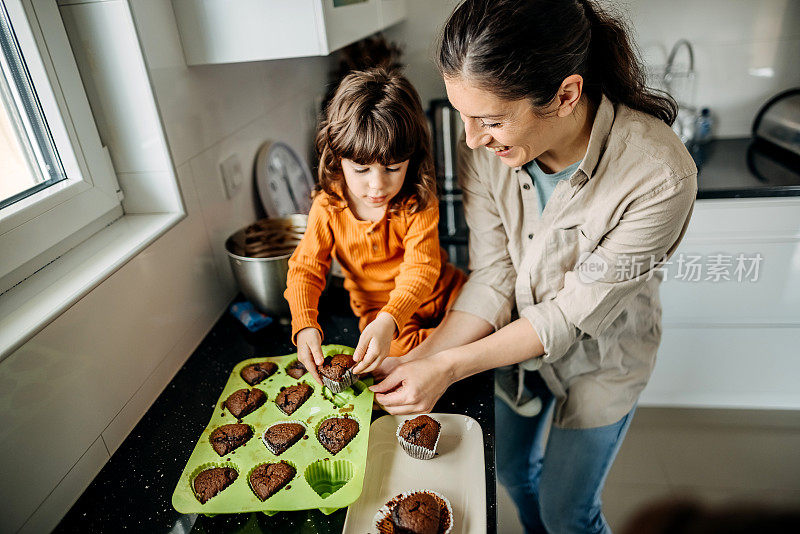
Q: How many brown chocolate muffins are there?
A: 12